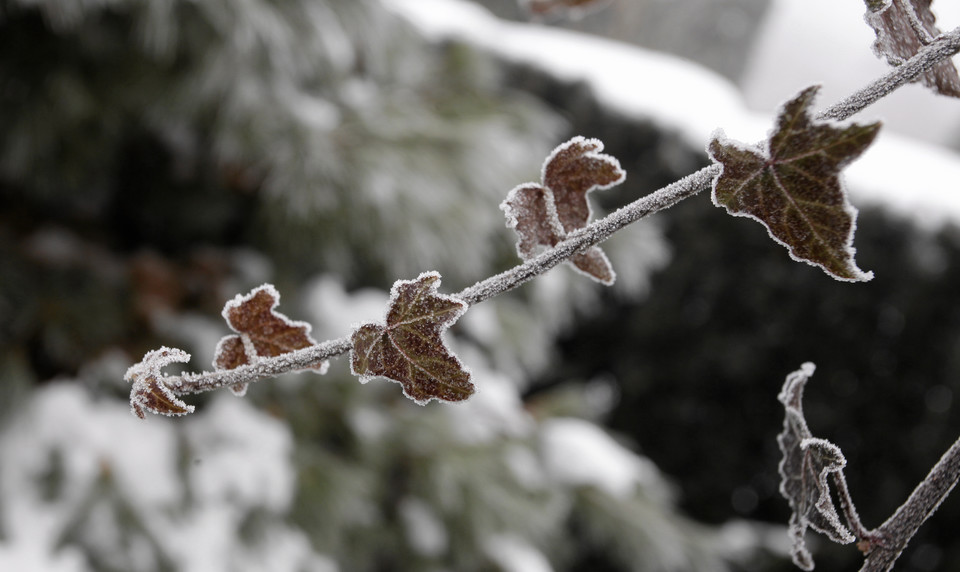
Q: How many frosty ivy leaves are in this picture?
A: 7